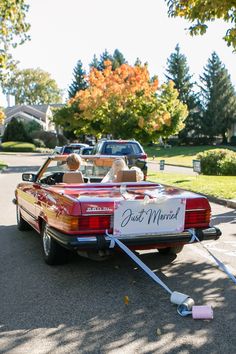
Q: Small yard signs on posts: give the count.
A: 2